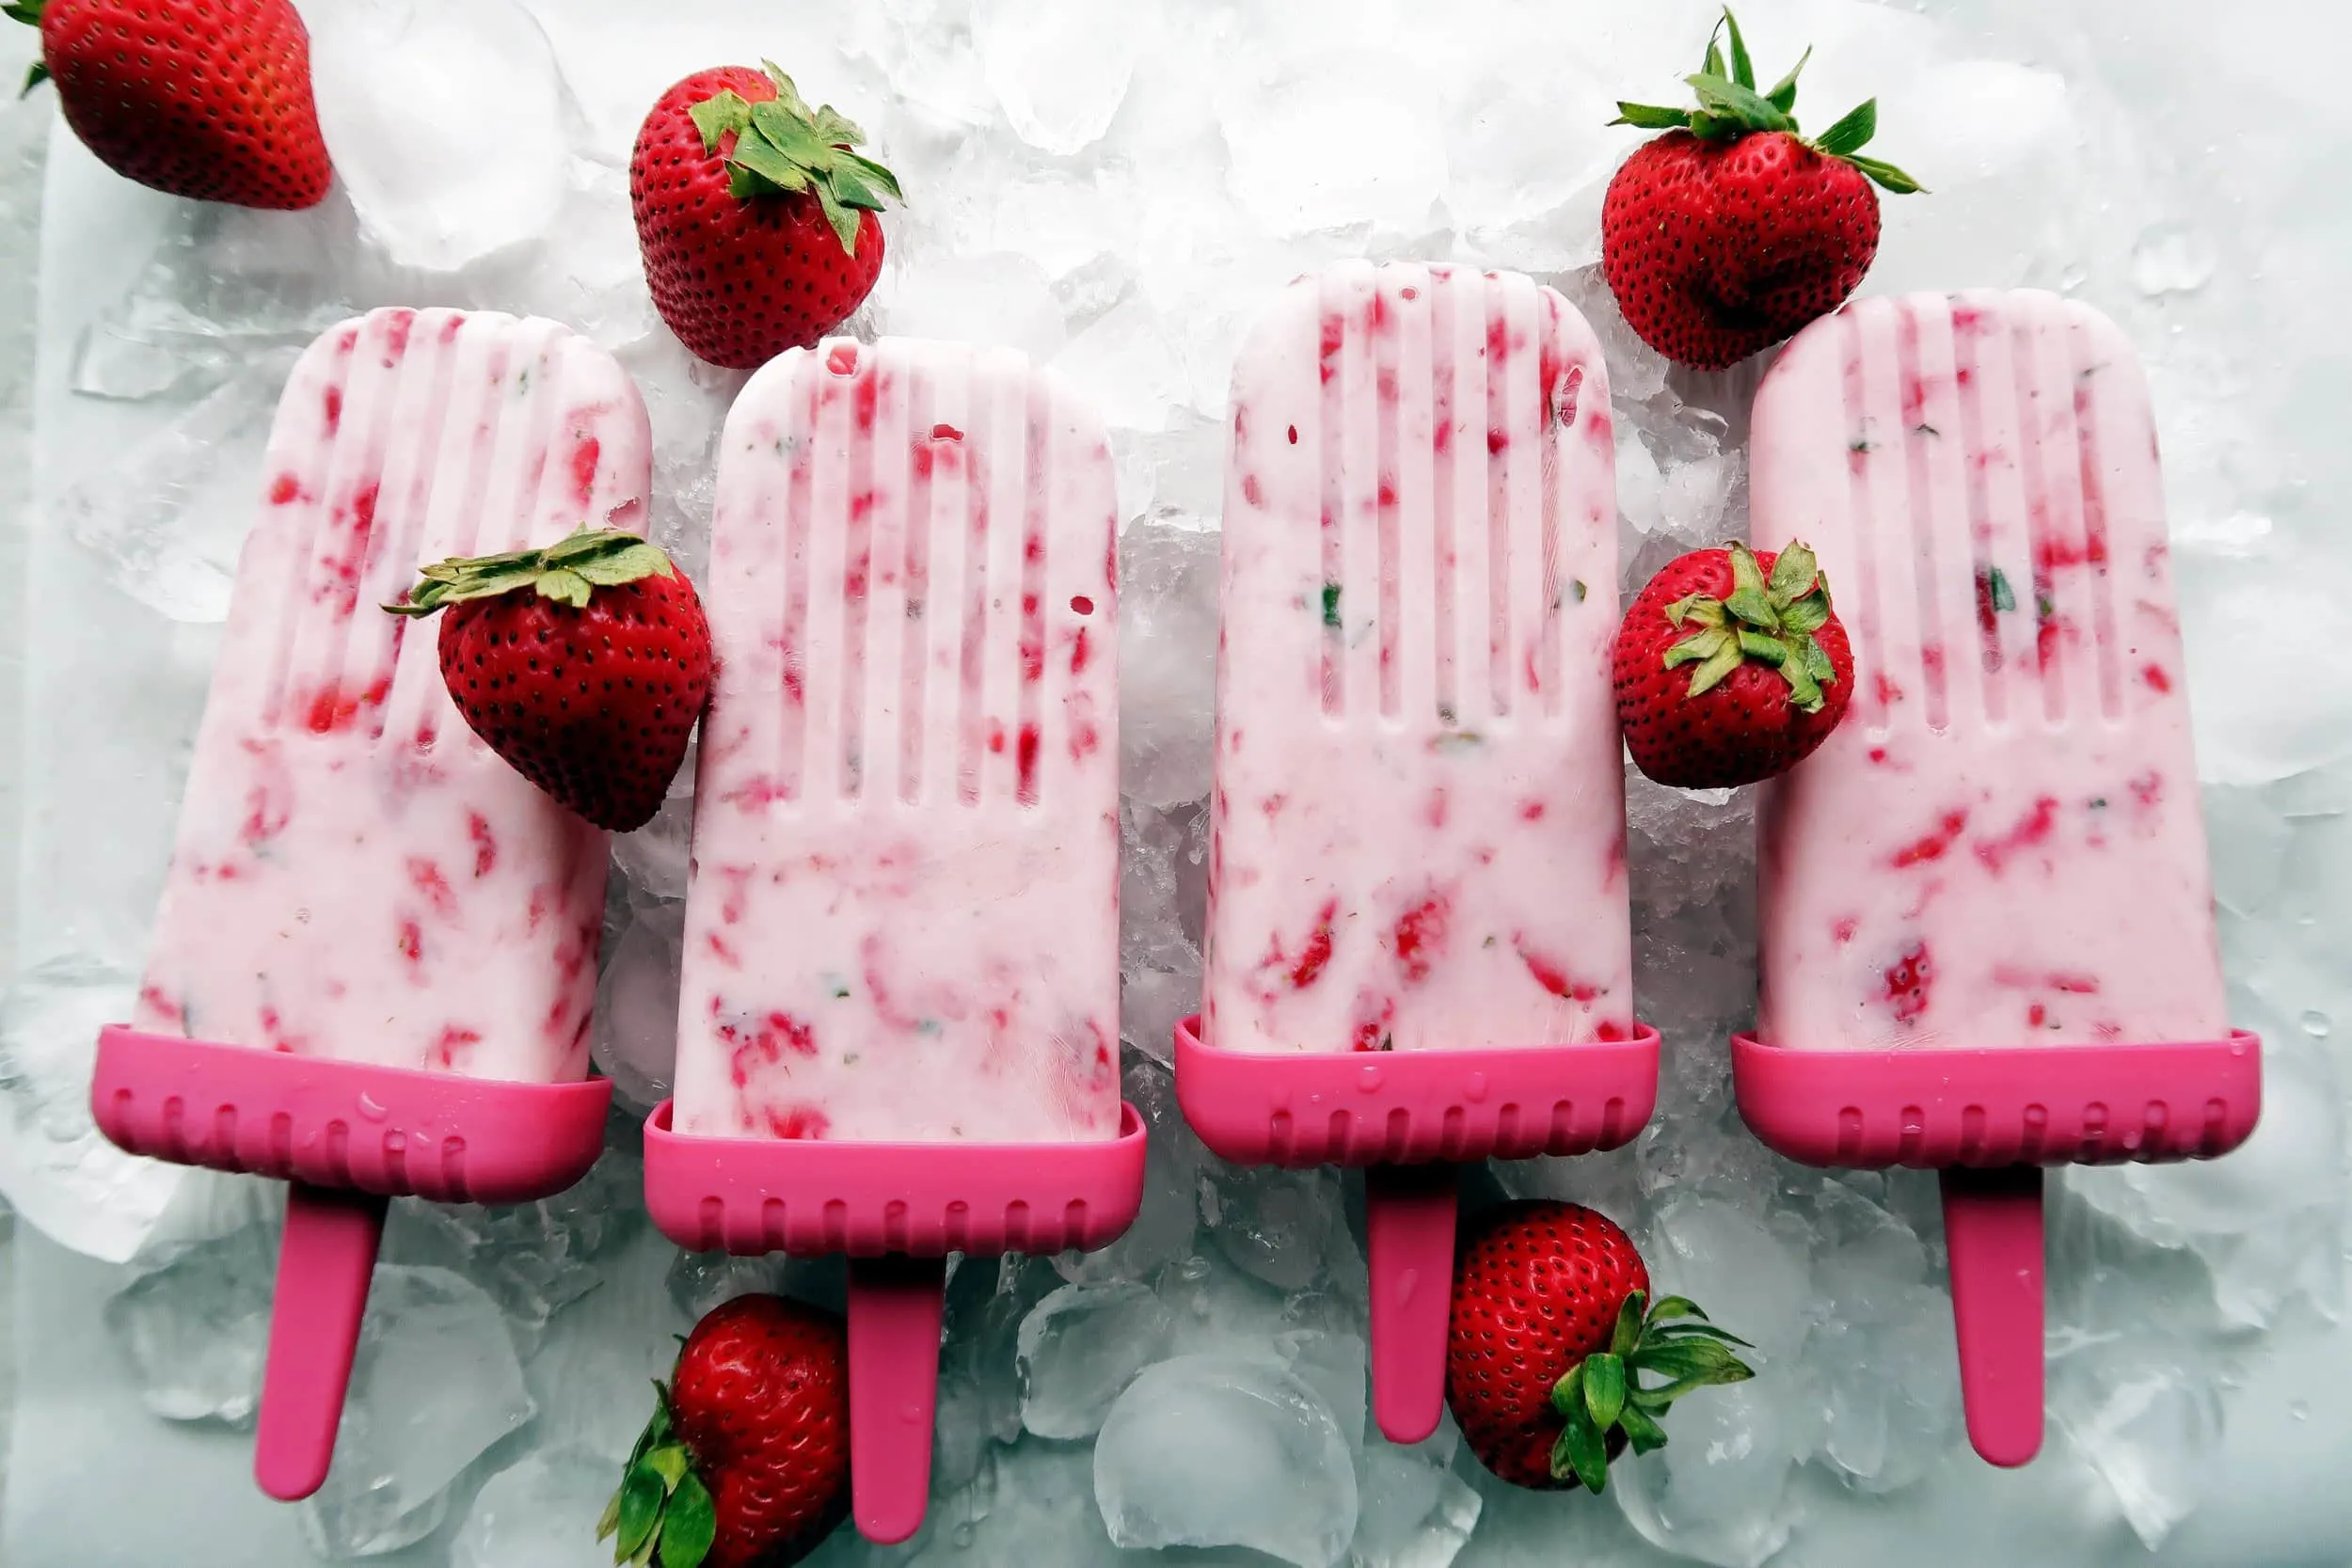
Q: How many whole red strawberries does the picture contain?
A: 7